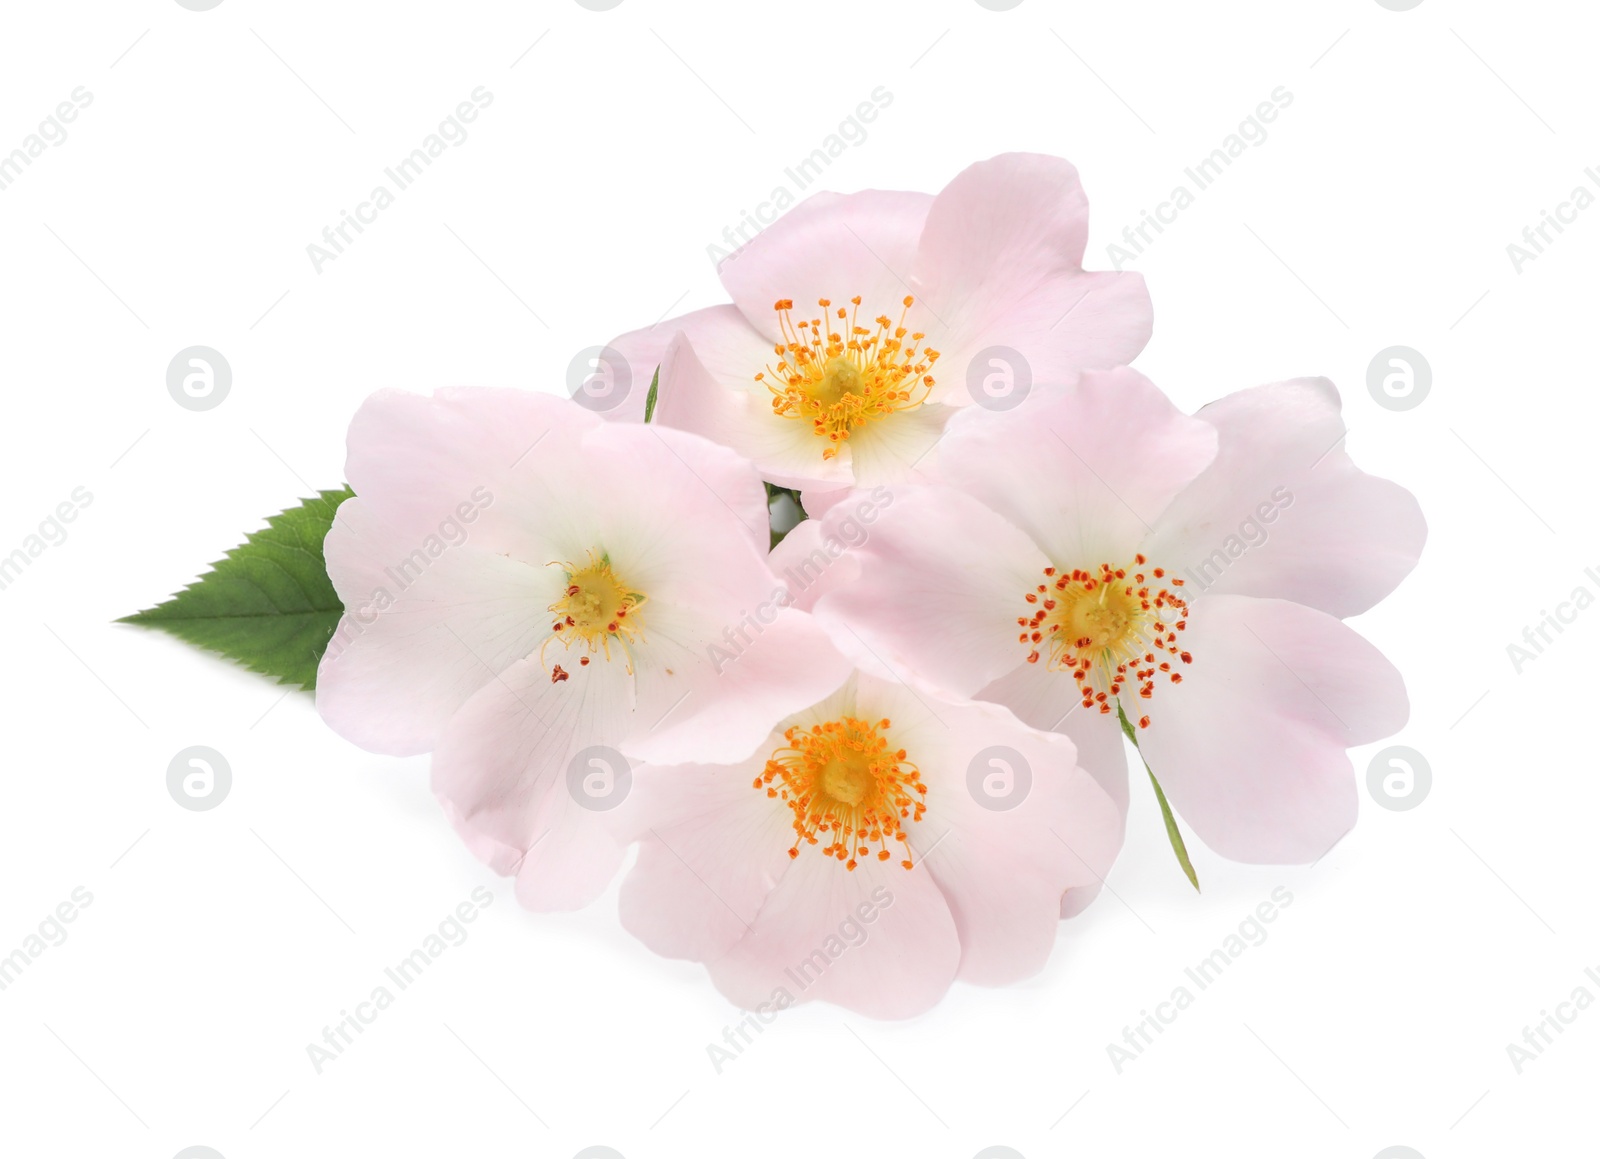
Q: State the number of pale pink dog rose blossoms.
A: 4